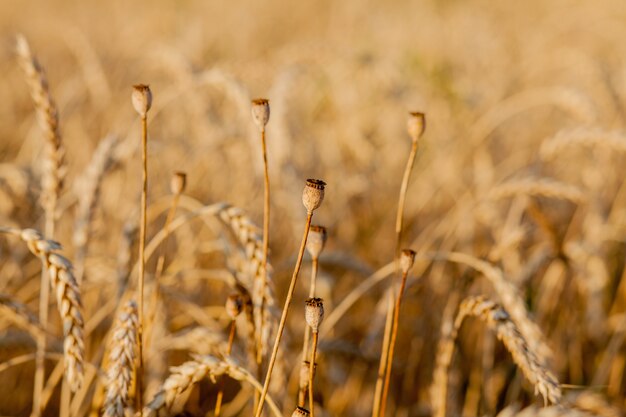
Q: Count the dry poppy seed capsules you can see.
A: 11